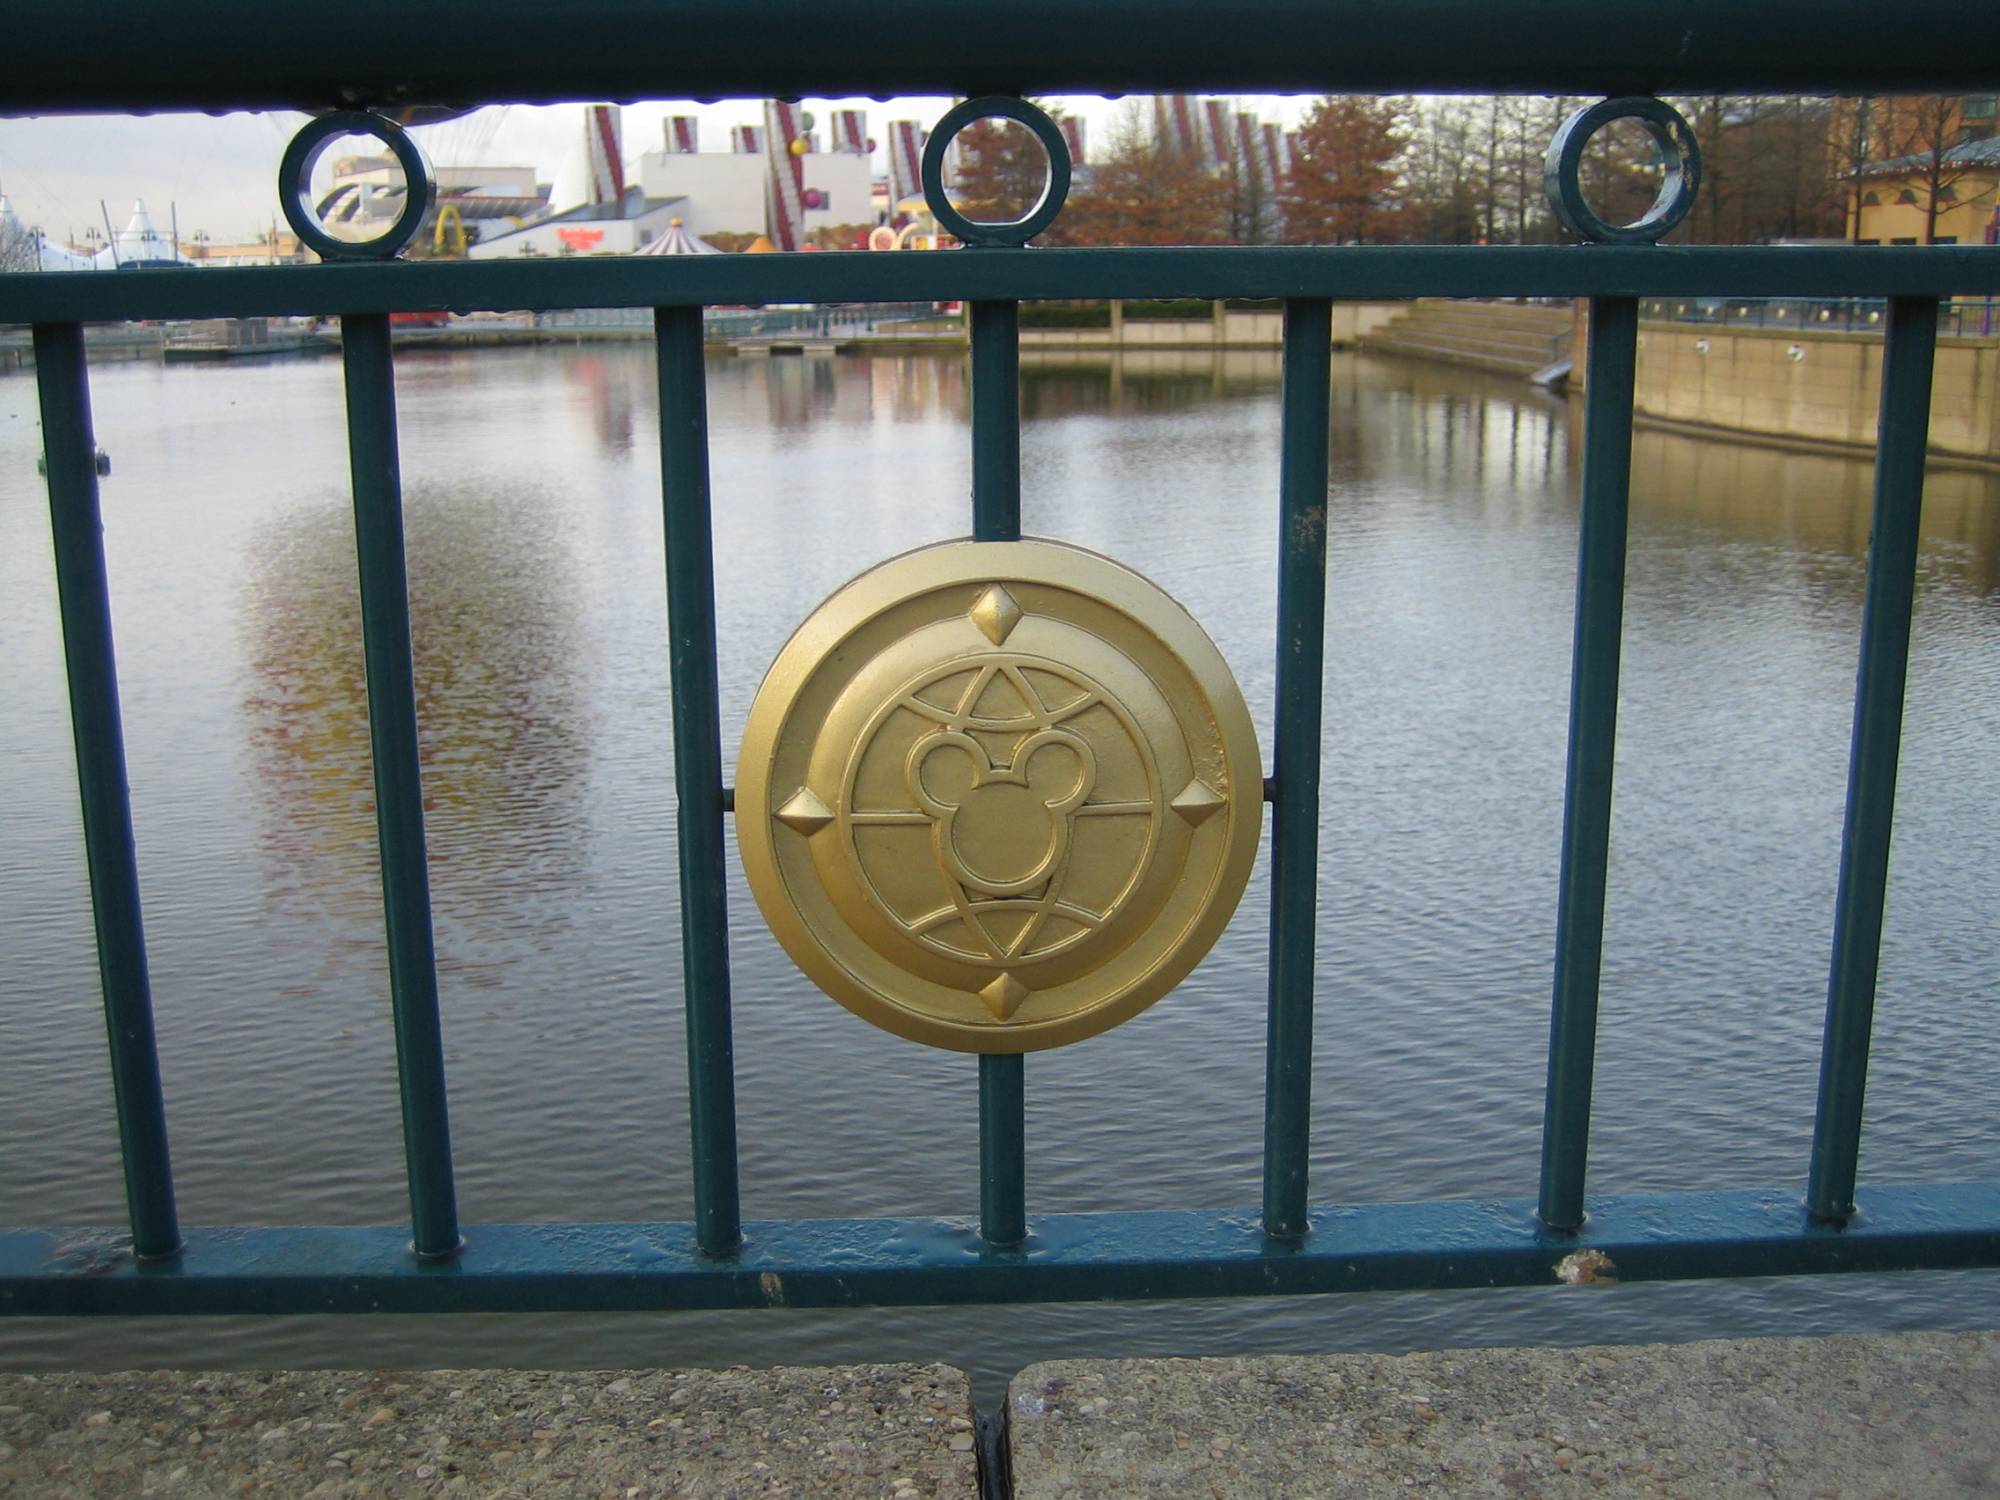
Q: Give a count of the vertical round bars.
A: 7